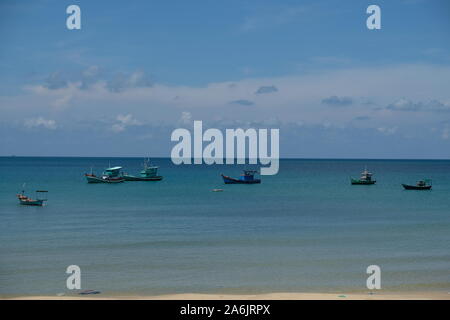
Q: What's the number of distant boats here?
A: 6